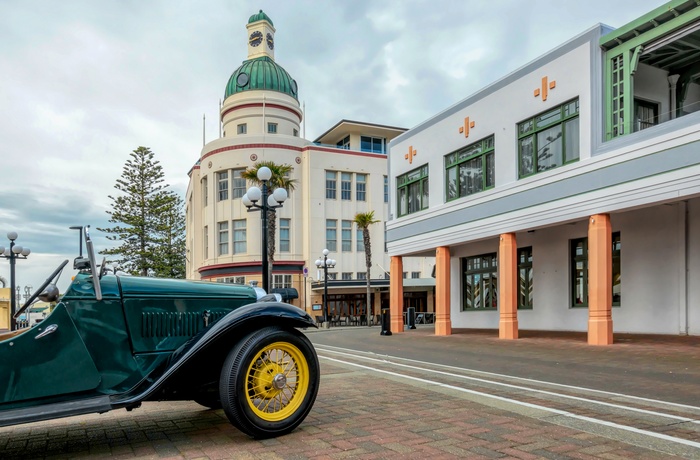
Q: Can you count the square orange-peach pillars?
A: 4